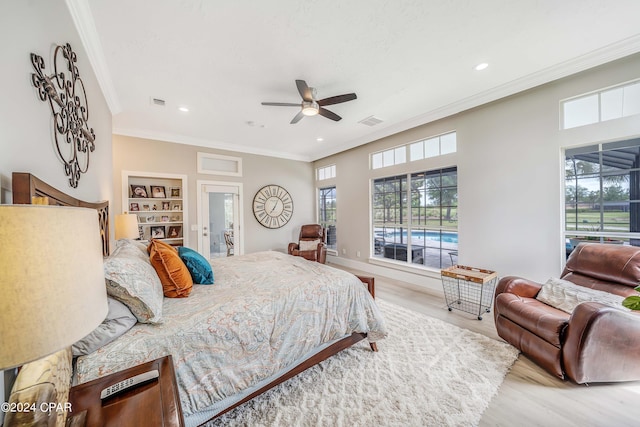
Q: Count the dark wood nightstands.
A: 1